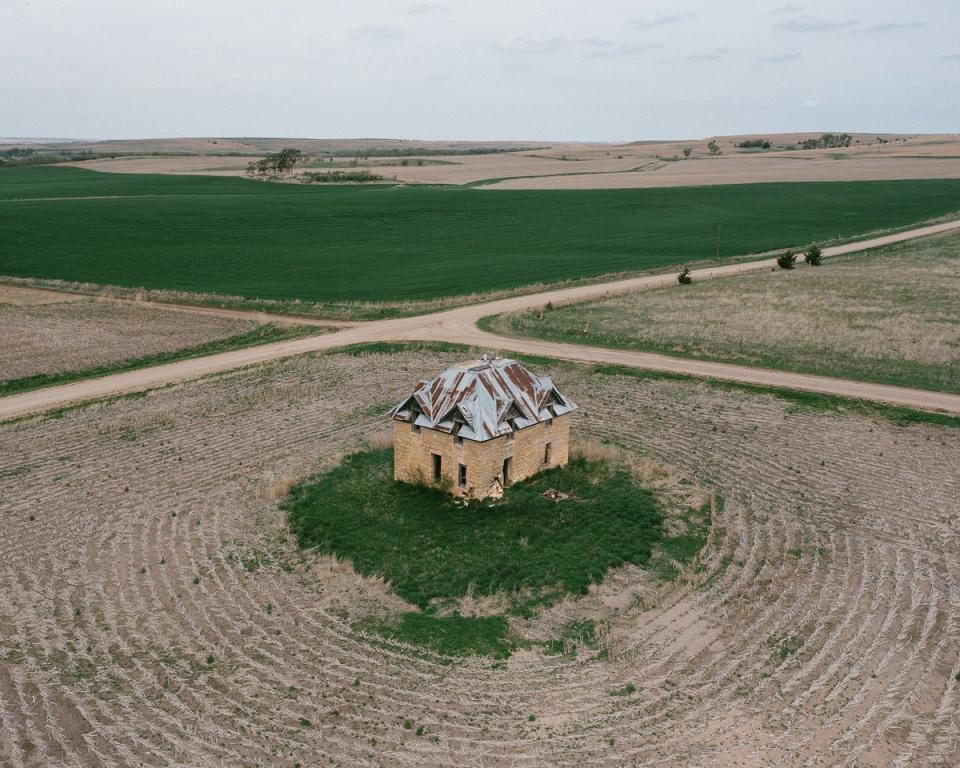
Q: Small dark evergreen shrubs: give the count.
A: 3